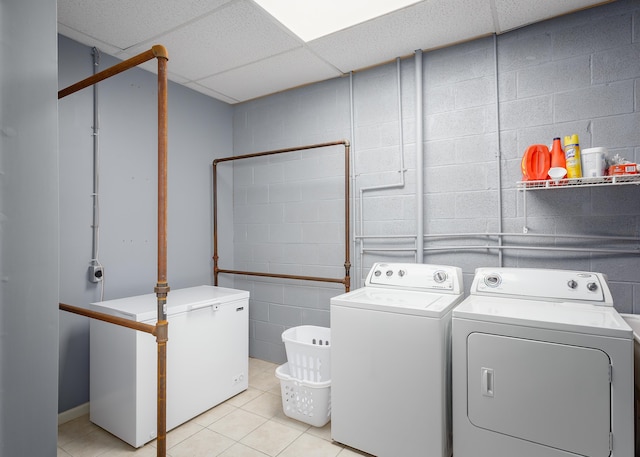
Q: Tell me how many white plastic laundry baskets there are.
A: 2